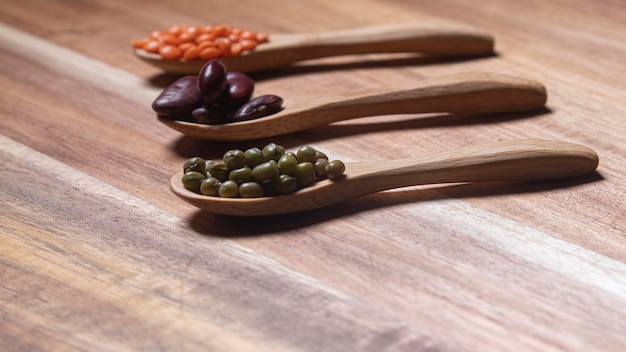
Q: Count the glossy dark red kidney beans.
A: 5